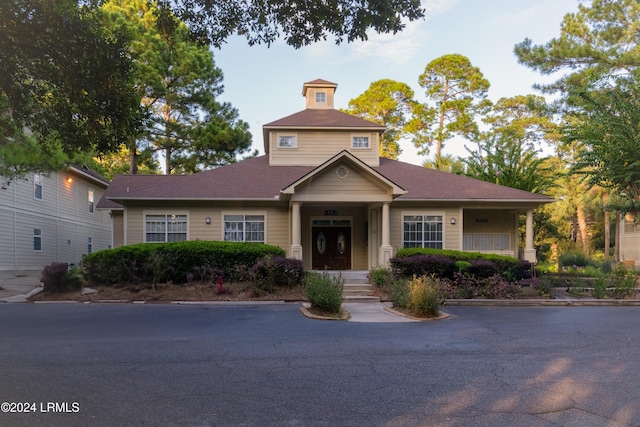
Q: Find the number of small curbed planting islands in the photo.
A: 2